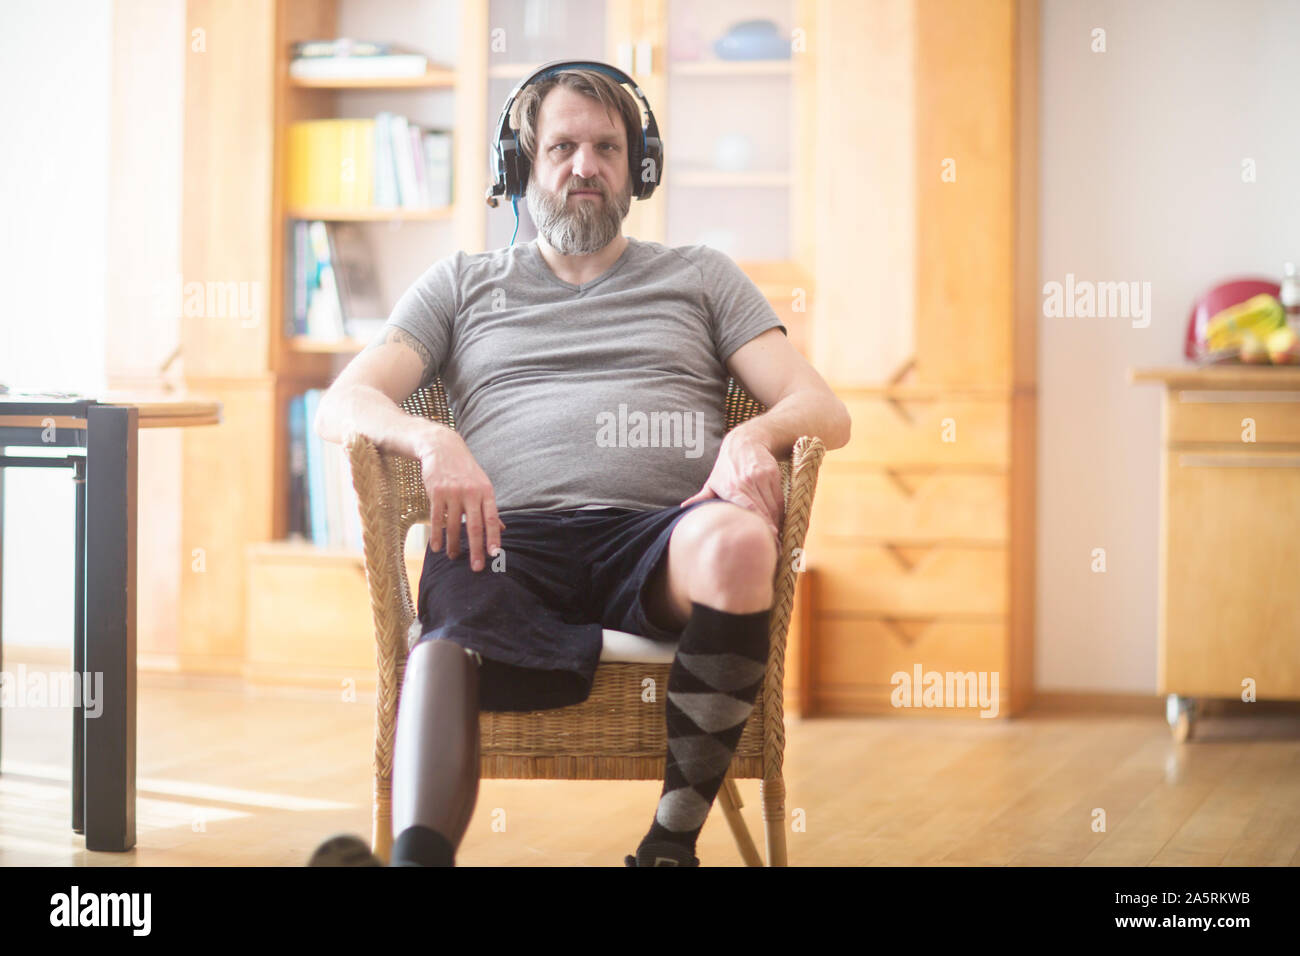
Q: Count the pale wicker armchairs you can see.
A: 1